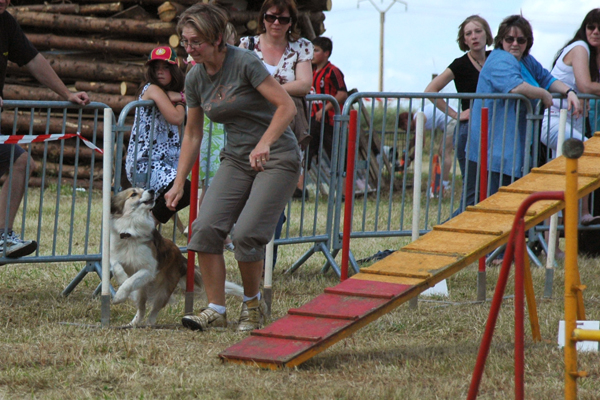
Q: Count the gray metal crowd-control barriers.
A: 4